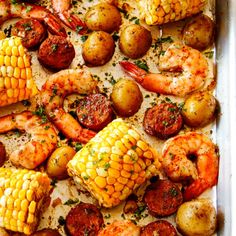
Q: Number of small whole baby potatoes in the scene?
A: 8